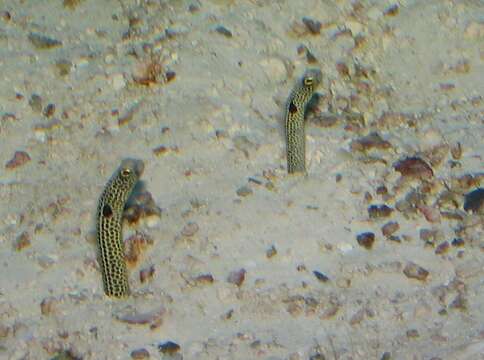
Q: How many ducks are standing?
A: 0